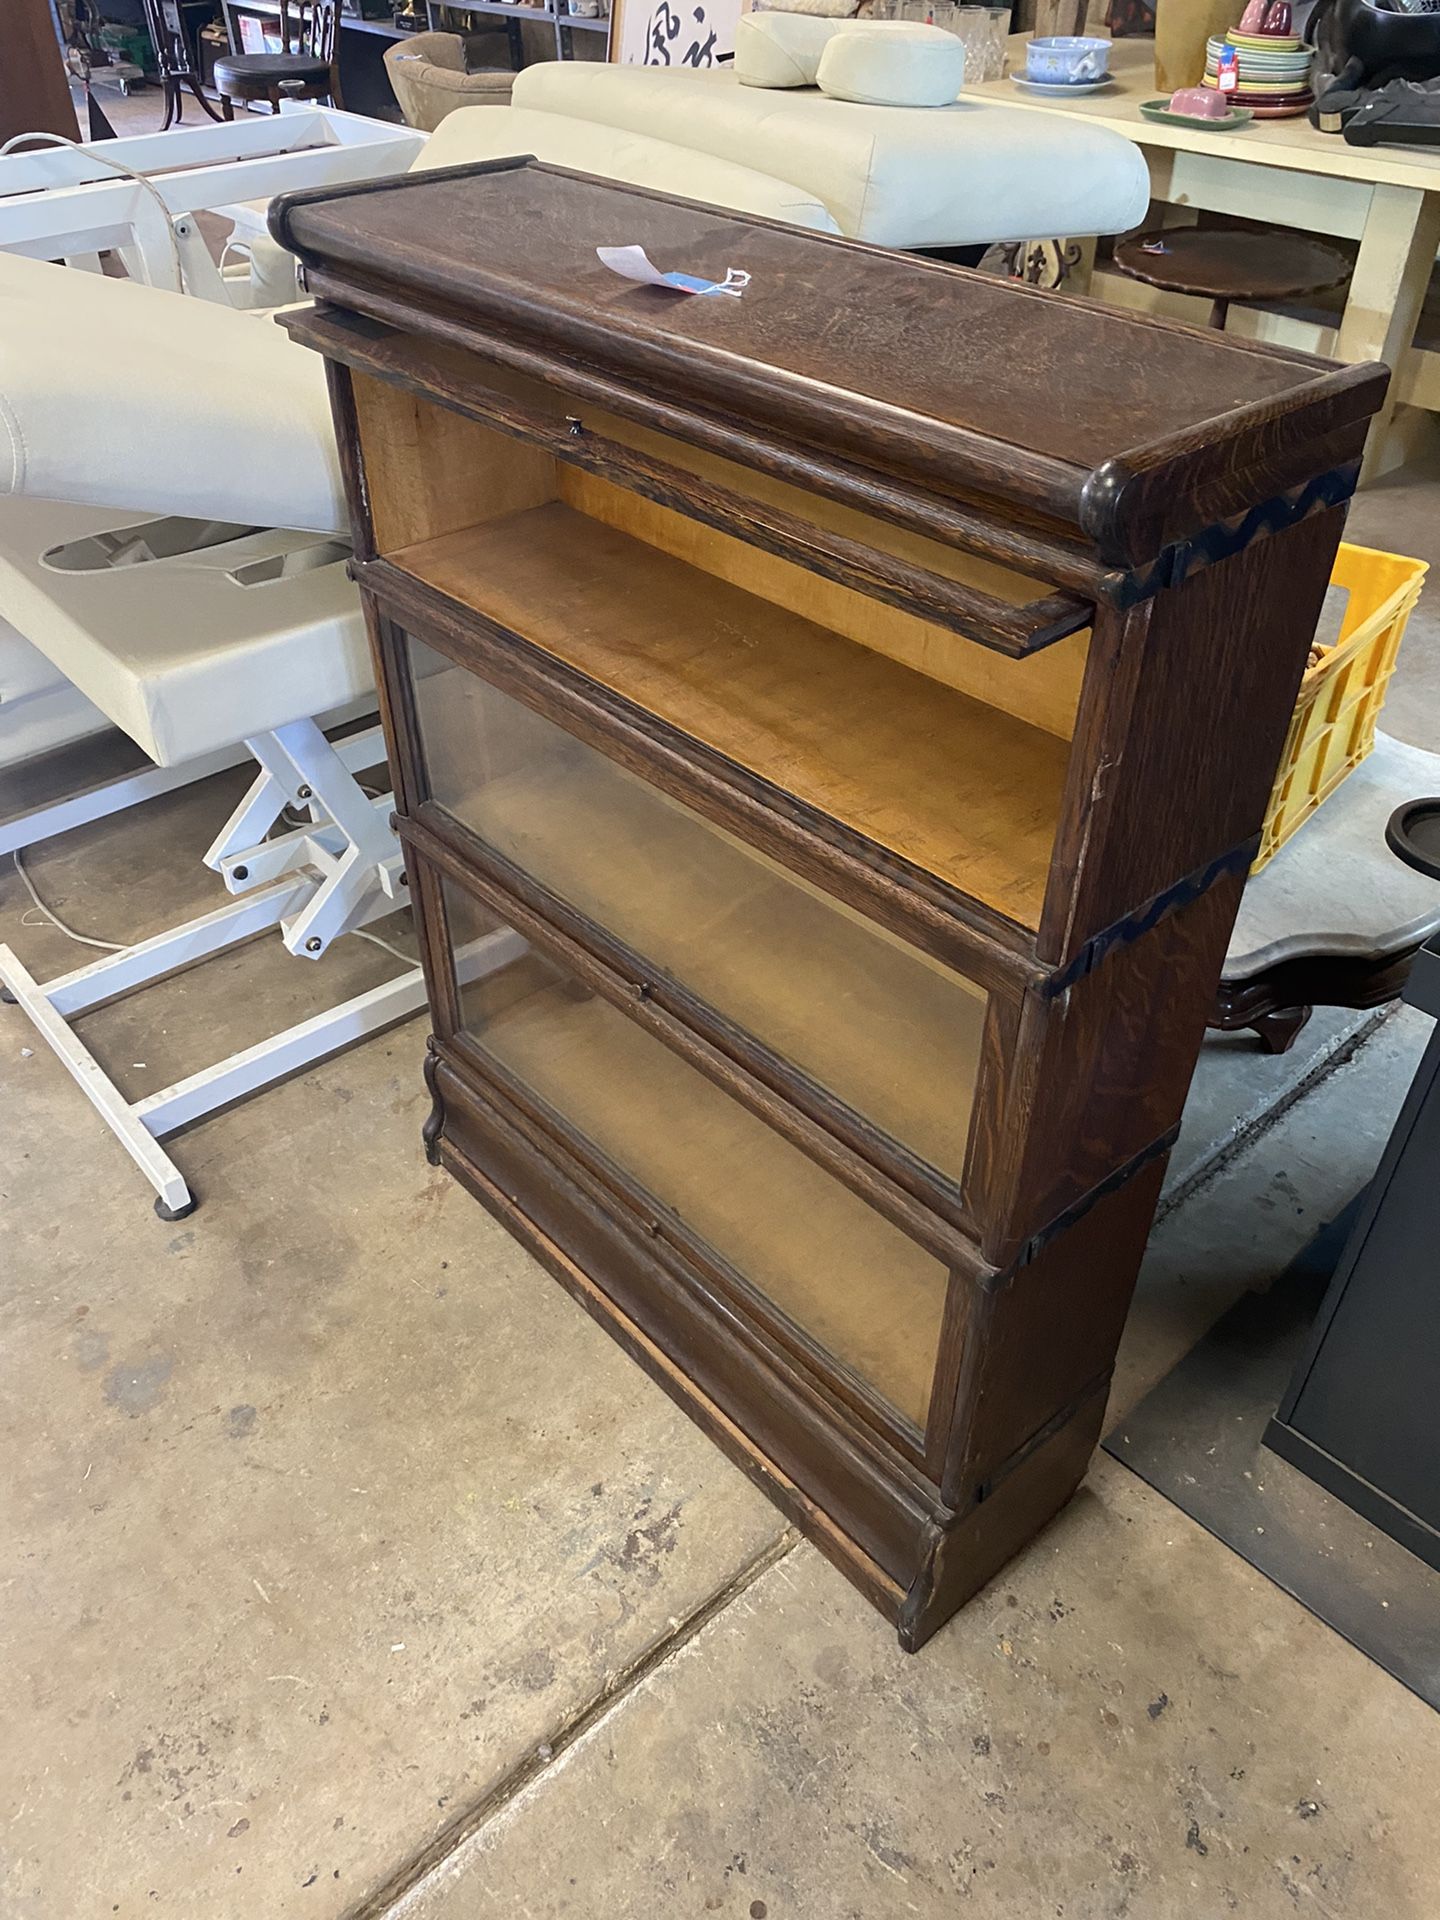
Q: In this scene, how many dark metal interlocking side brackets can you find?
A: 4